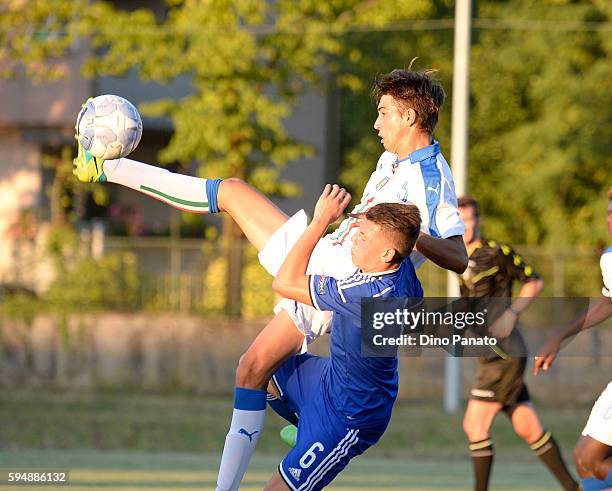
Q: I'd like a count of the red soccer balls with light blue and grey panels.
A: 0